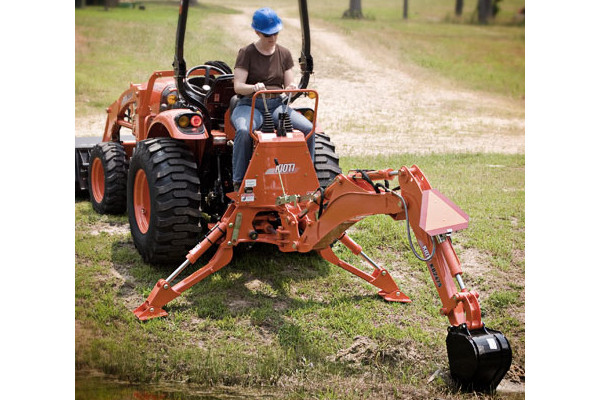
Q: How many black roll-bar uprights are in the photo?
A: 2